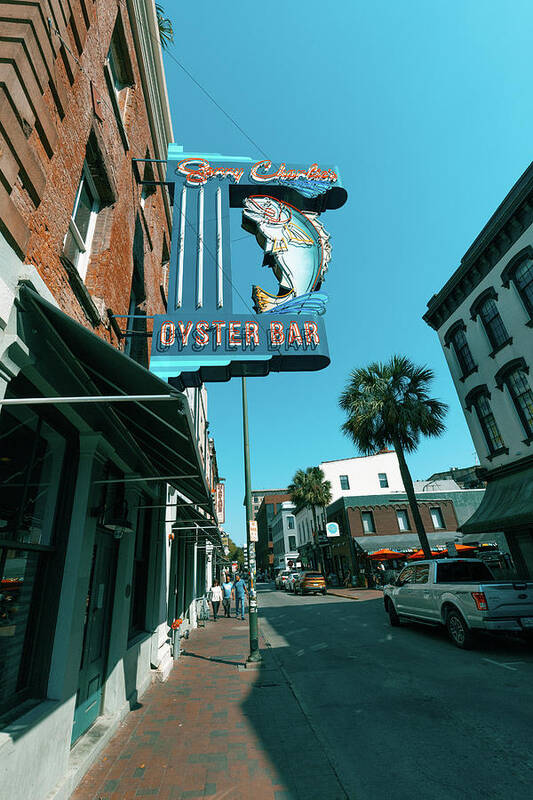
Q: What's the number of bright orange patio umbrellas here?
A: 3